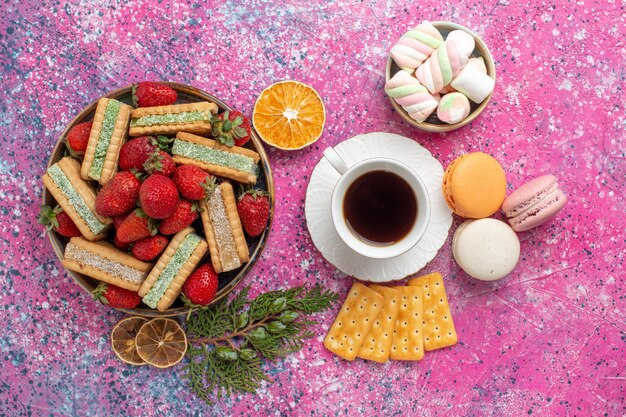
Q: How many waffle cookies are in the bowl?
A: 7